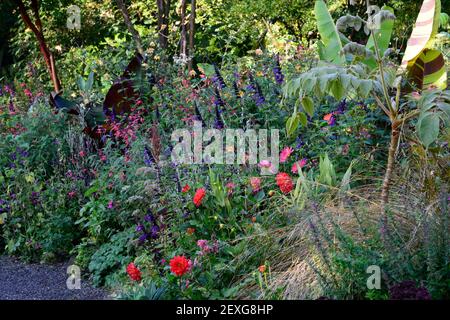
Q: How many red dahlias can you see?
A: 4